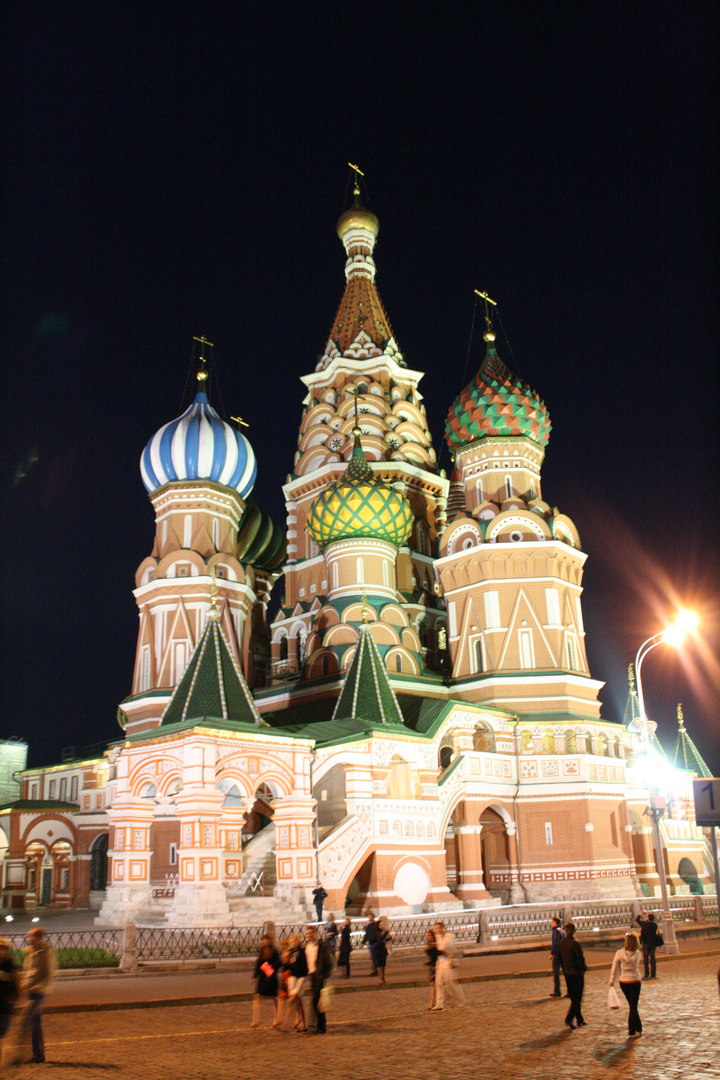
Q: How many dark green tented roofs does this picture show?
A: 4